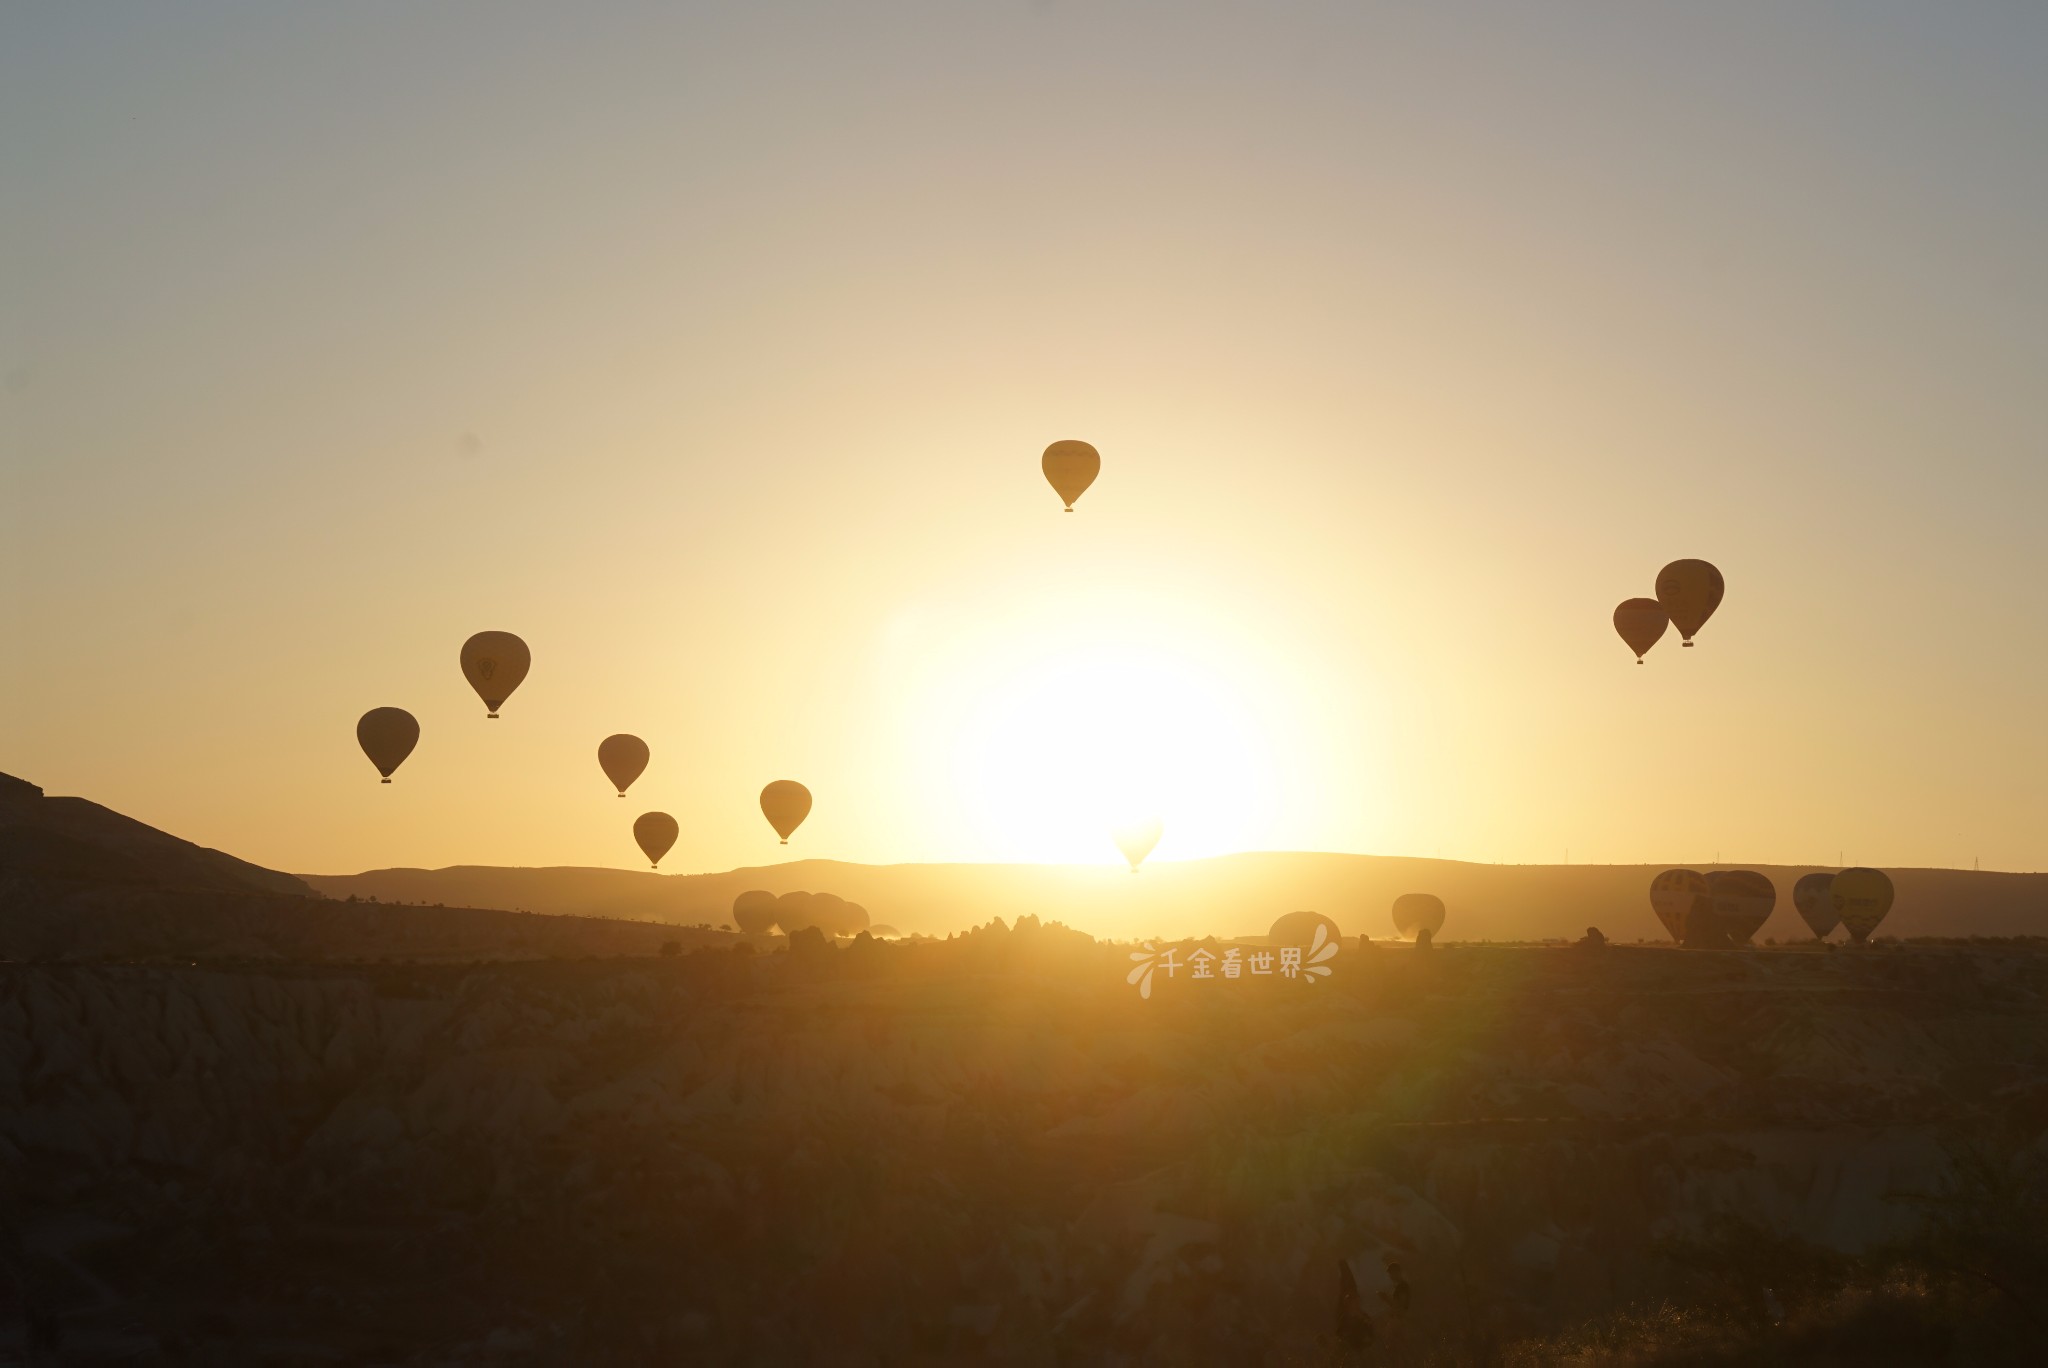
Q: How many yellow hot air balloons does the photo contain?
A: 1